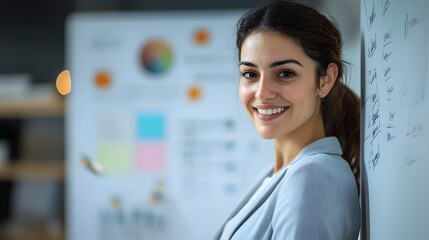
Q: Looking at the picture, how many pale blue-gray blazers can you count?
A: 1